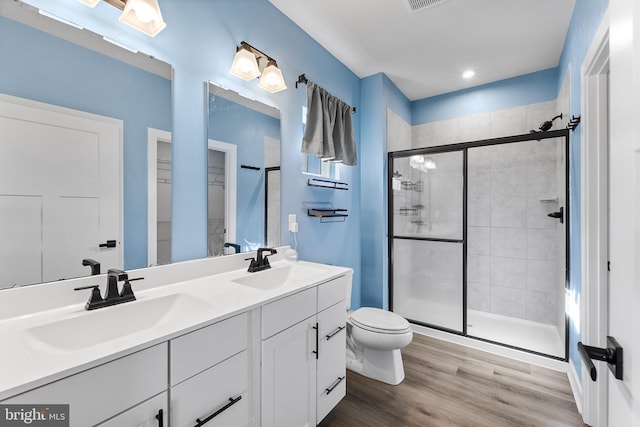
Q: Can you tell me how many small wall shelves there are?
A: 2